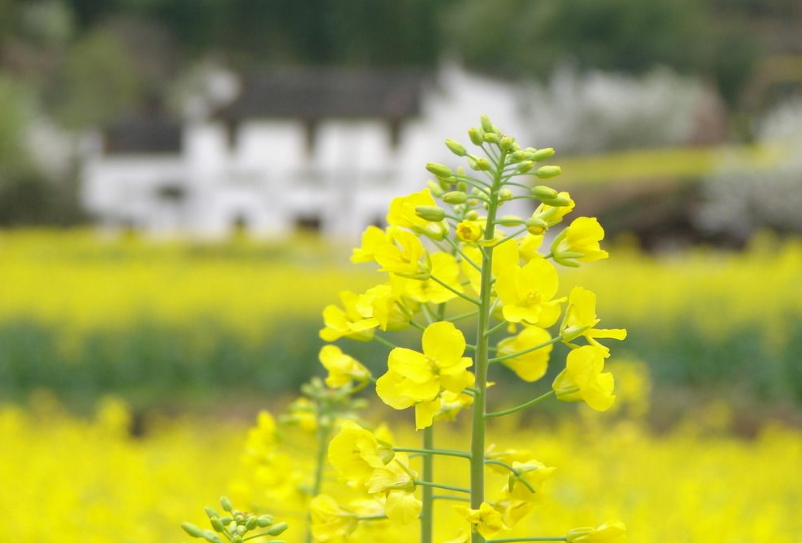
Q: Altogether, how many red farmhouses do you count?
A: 0